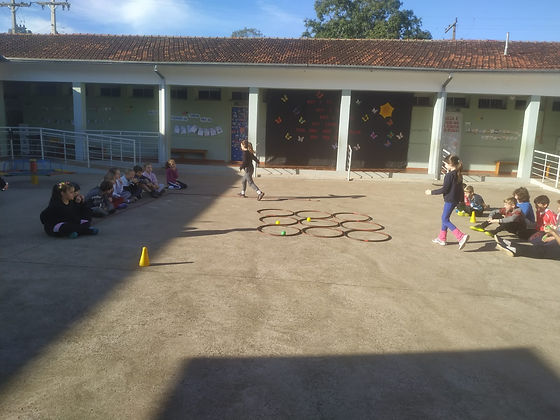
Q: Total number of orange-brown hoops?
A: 9